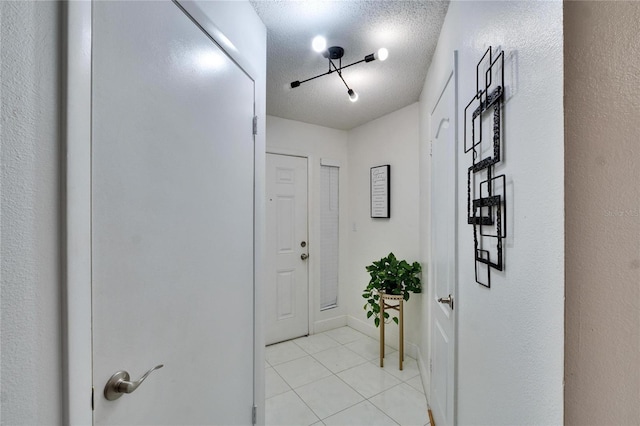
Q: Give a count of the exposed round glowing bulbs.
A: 3